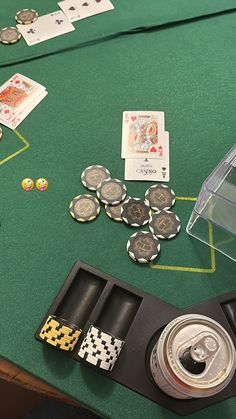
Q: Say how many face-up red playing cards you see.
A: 3